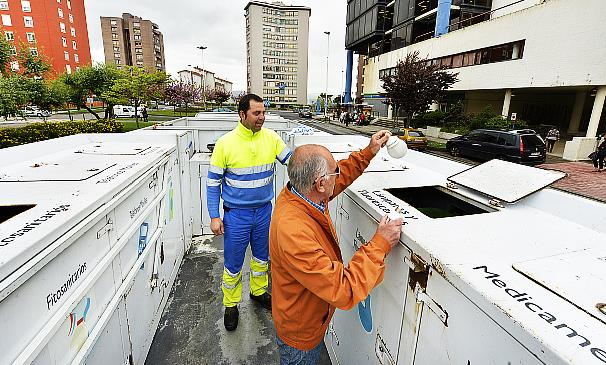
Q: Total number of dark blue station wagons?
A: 1